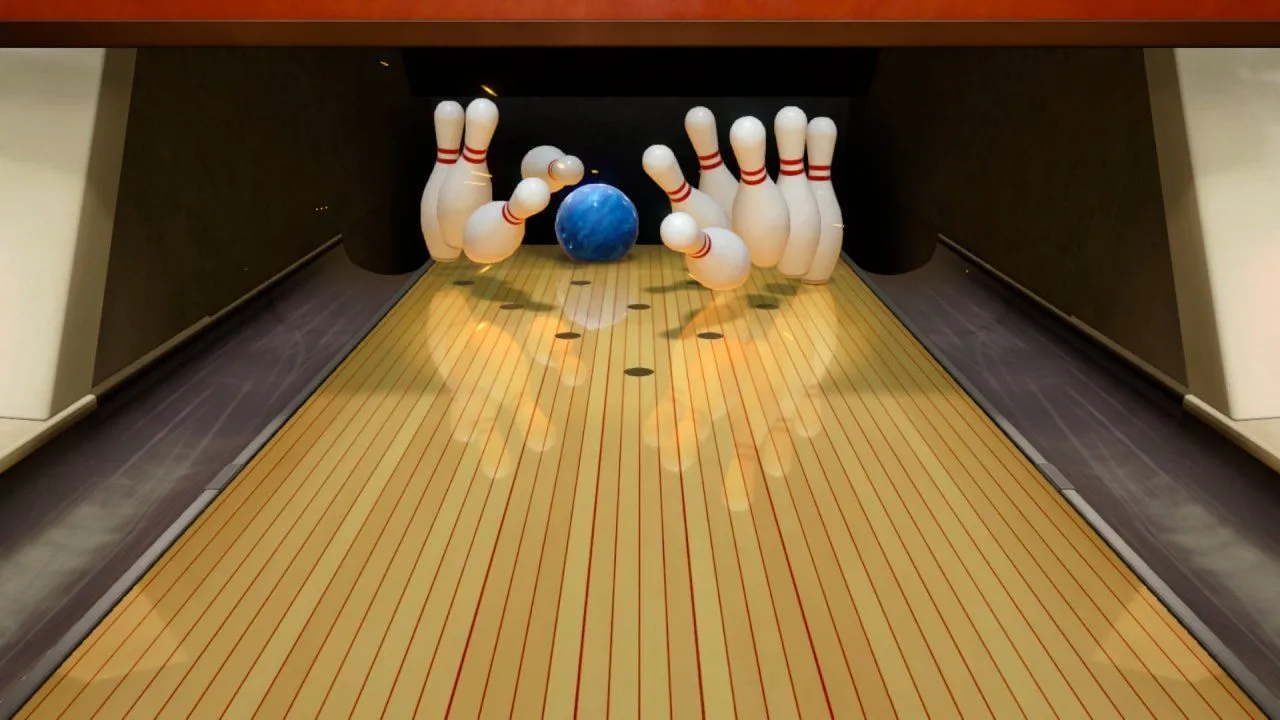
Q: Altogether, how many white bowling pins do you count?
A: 10